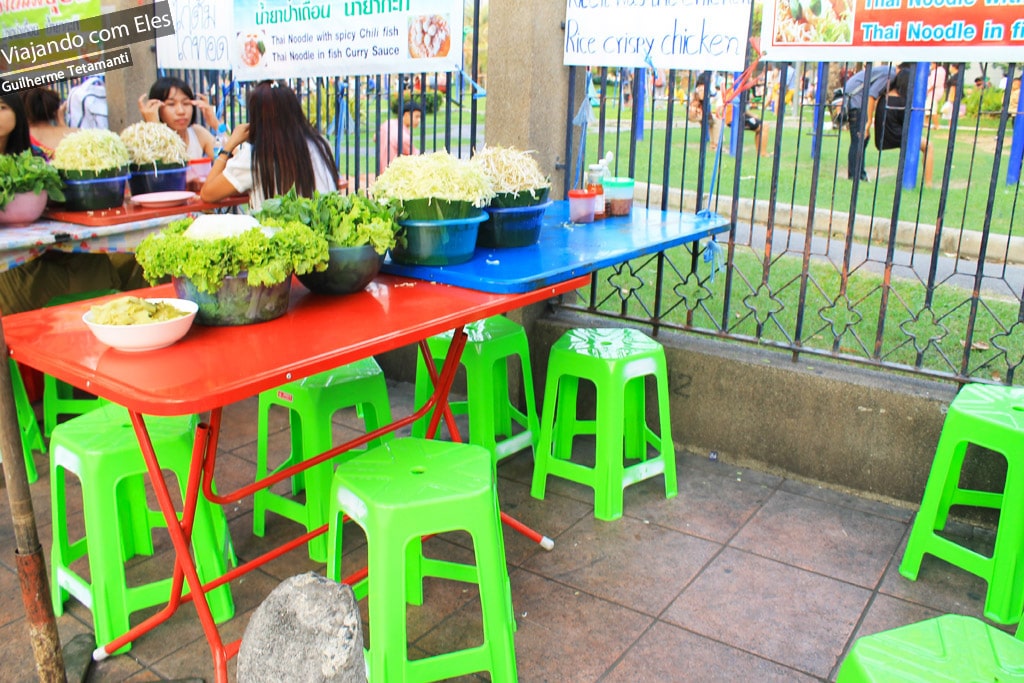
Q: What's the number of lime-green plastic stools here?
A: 9